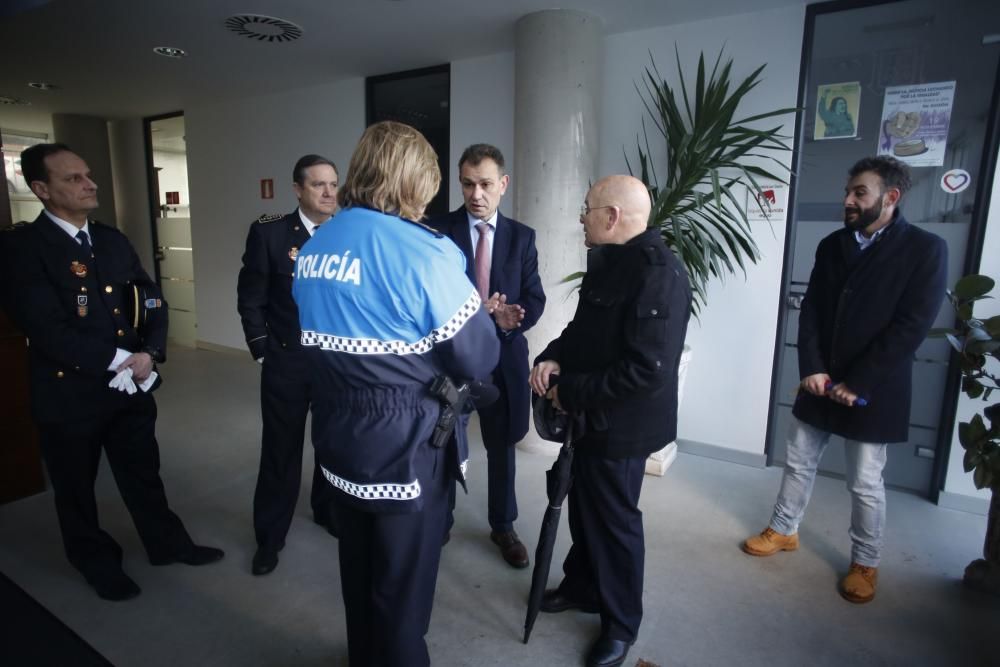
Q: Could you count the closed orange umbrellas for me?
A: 0